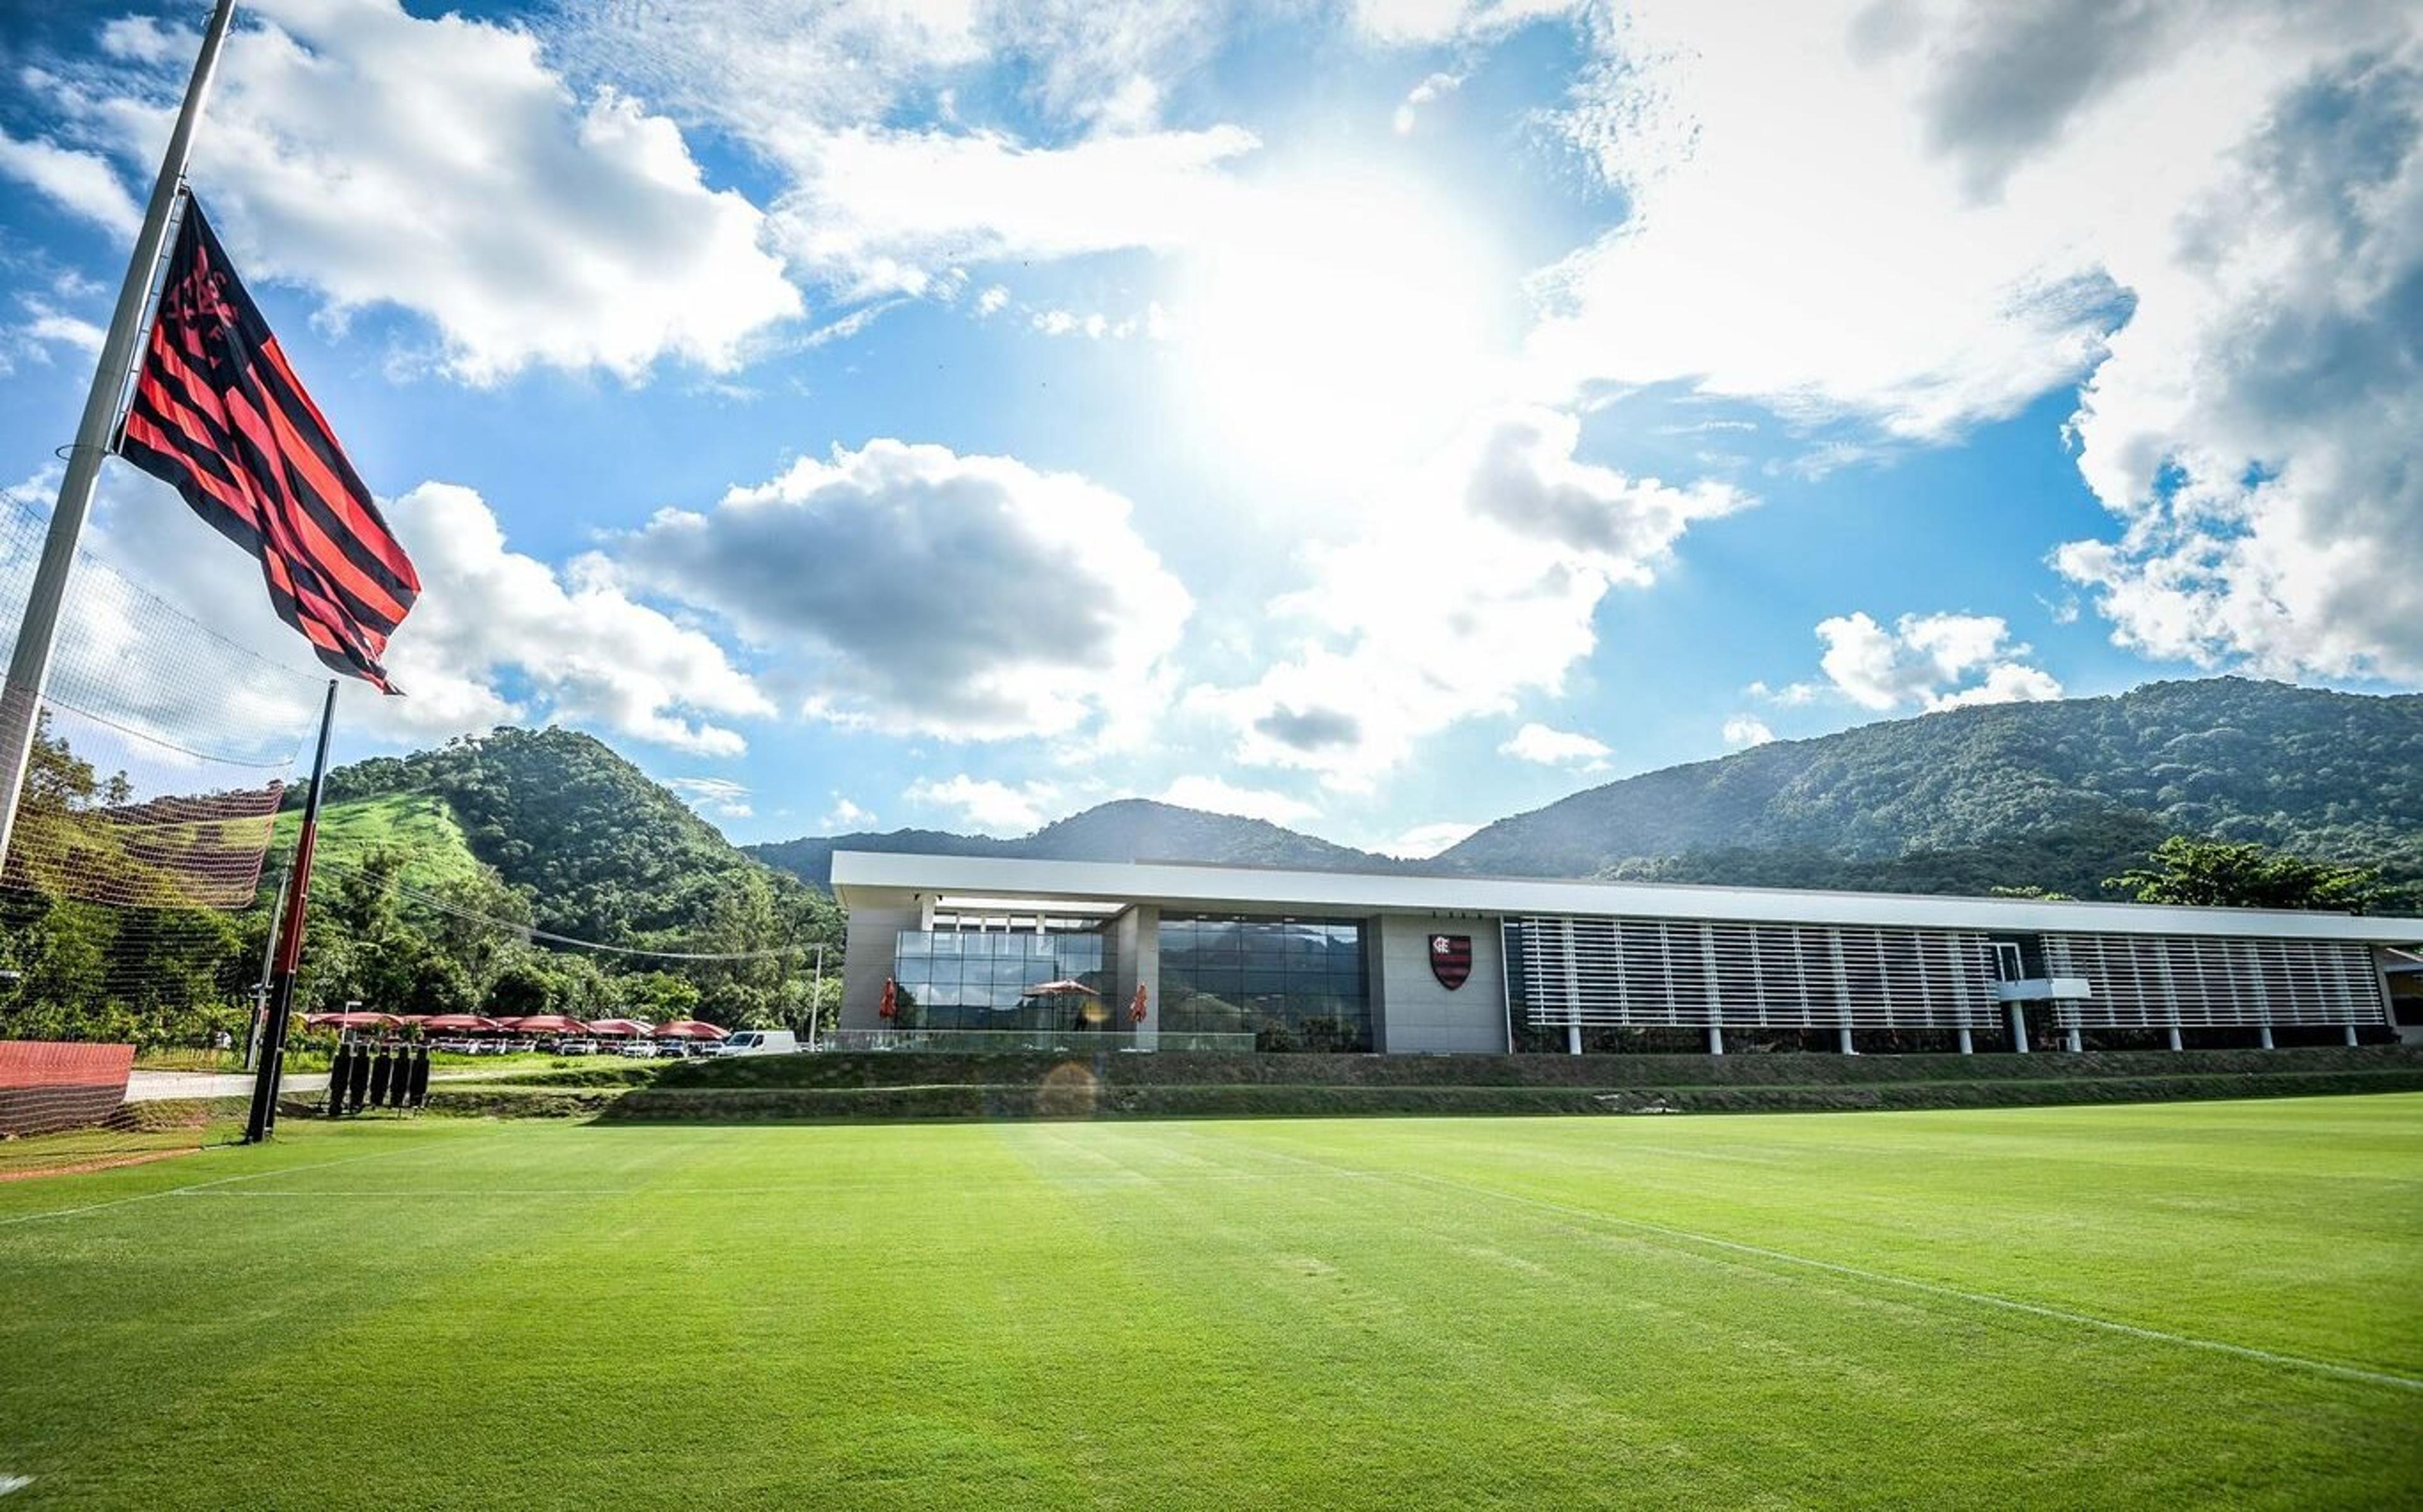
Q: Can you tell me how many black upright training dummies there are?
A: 5